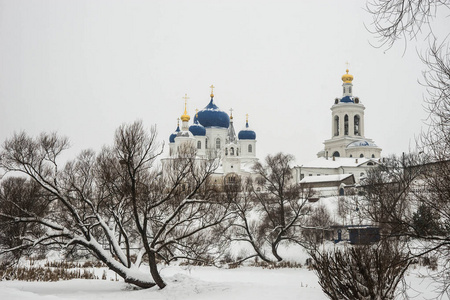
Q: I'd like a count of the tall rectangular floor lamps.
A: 0